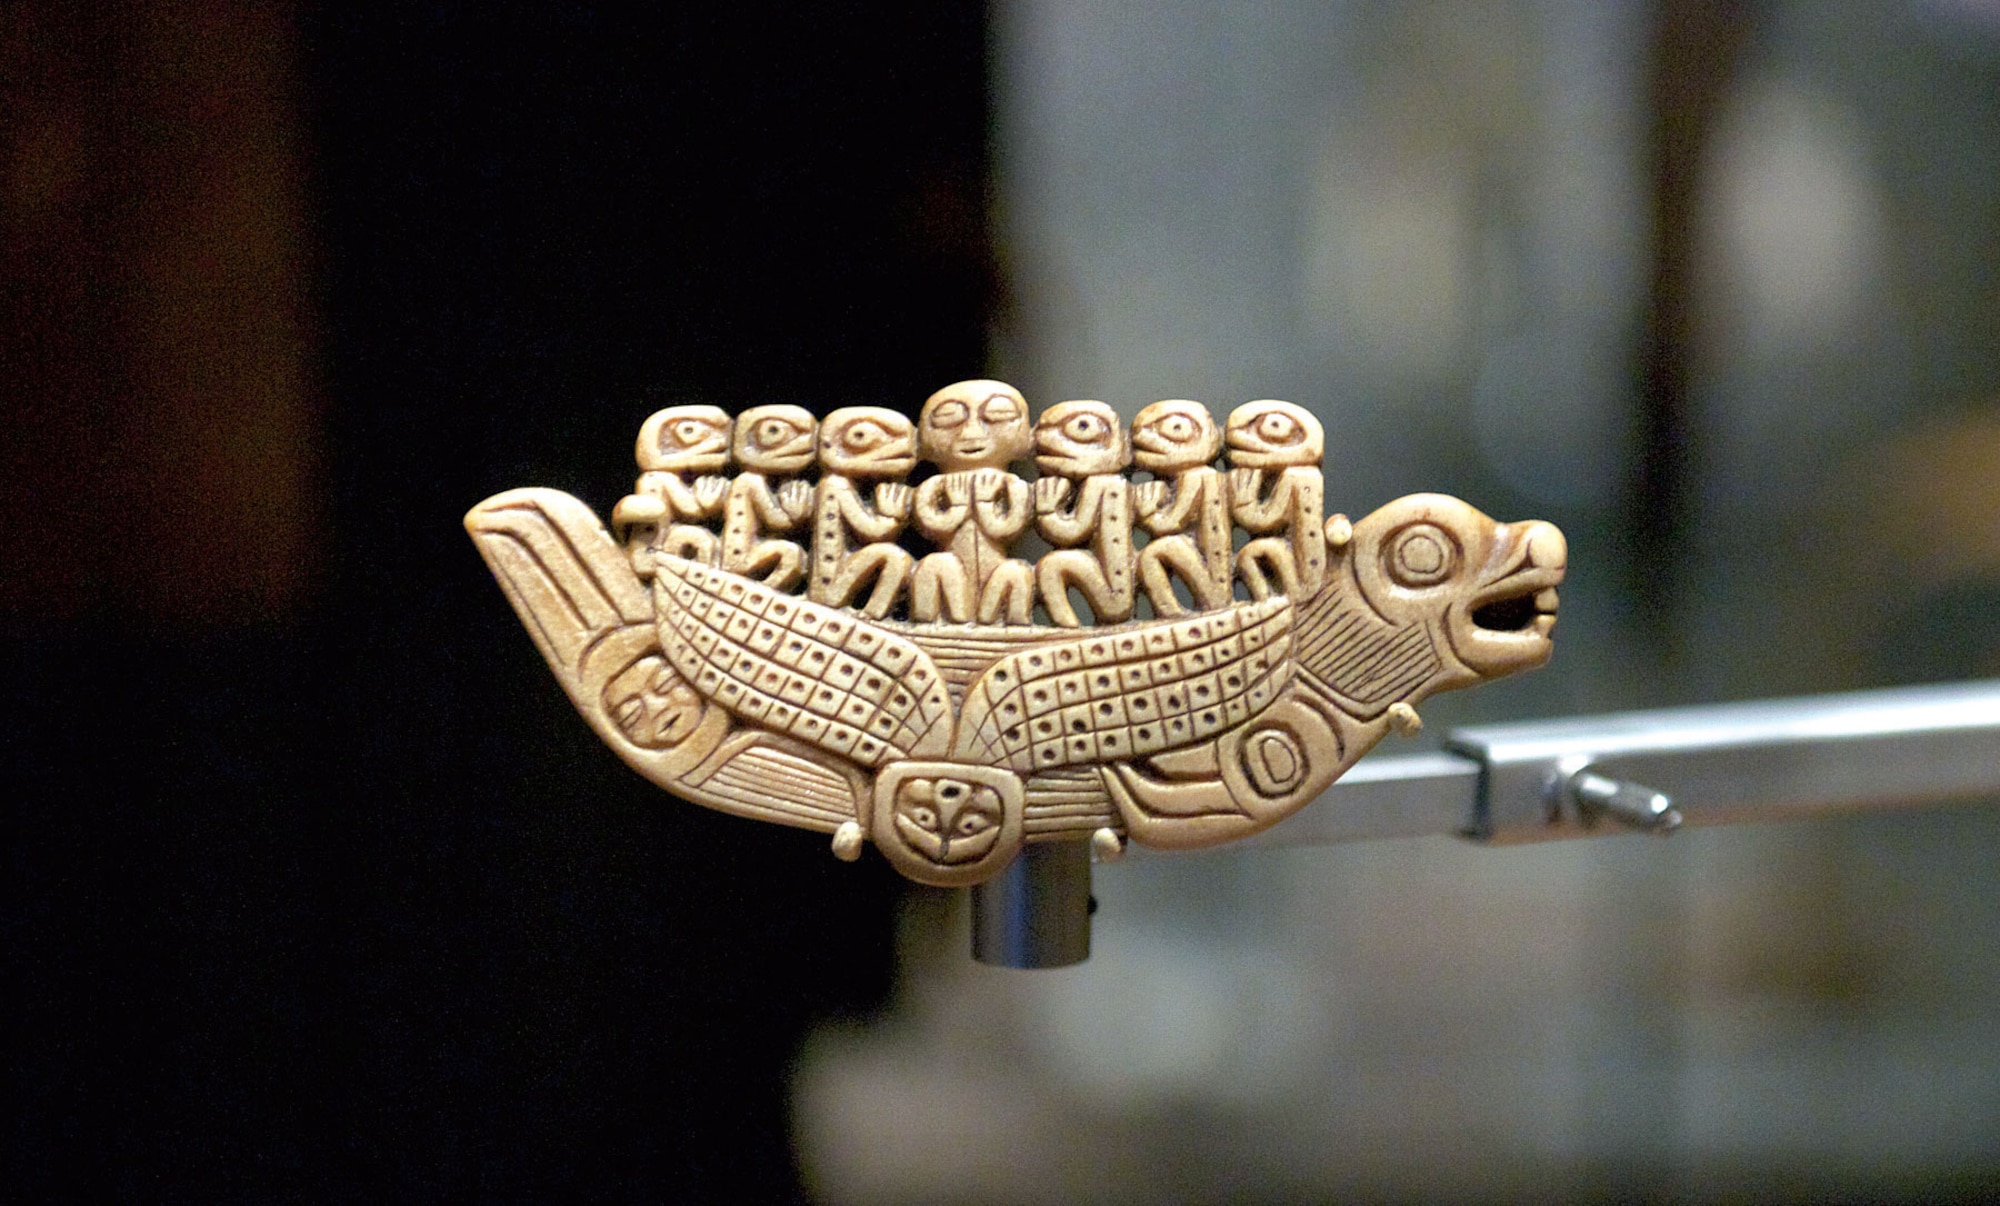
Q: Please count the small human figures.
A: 7